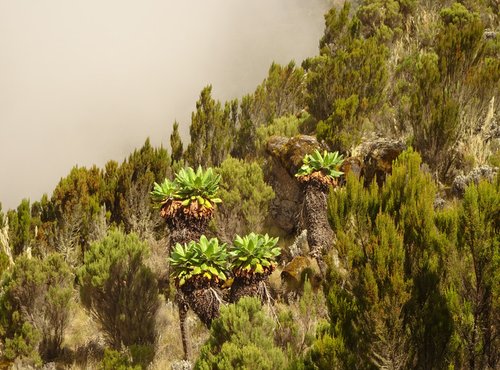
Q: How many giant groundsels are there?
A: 4